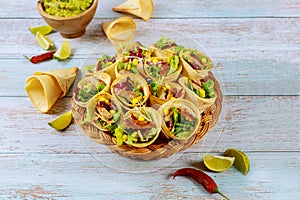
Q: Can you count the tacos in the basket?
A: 13